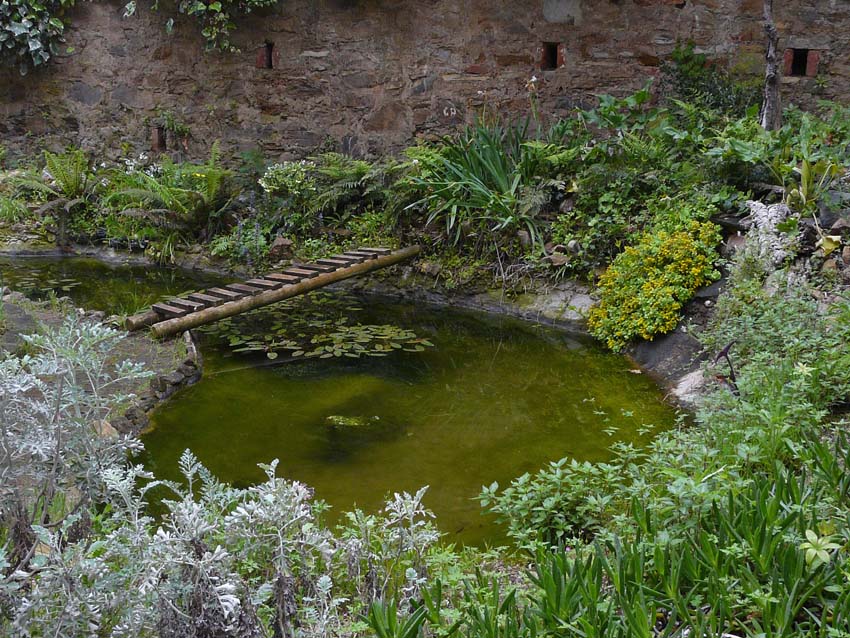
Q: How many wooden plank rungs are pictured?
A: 13